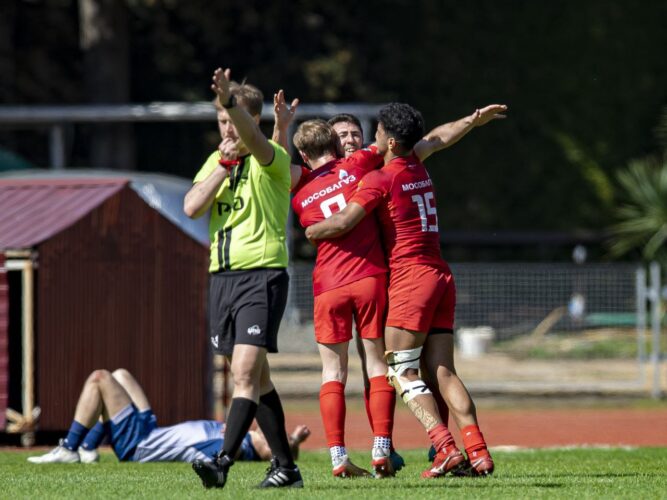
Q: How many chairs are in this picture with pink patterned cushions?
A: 0